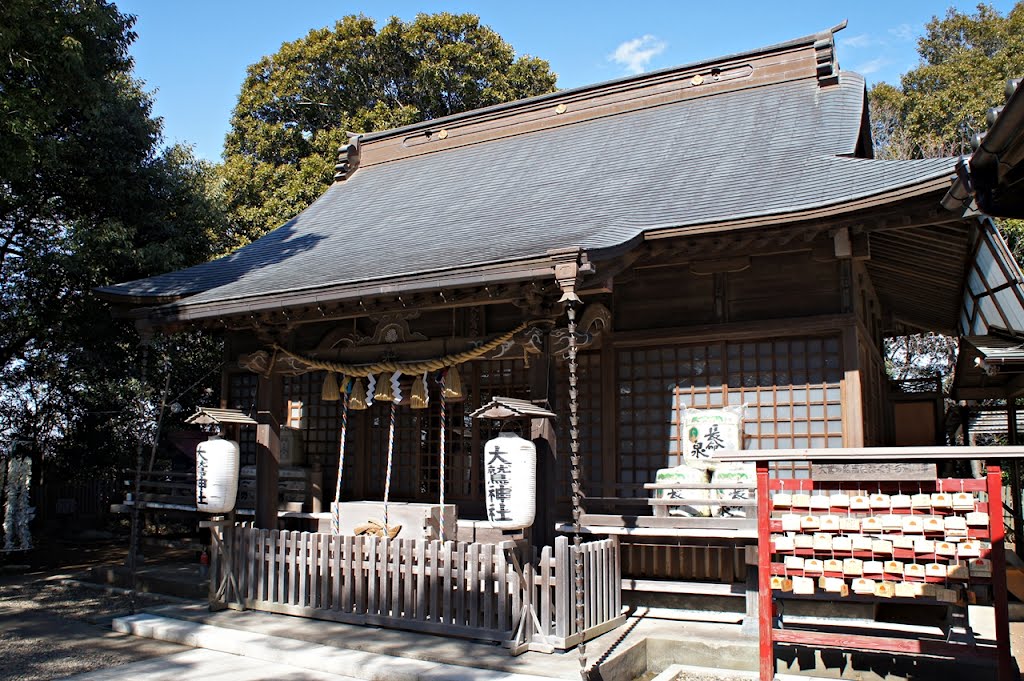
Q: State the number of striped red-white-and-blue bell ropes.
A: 3